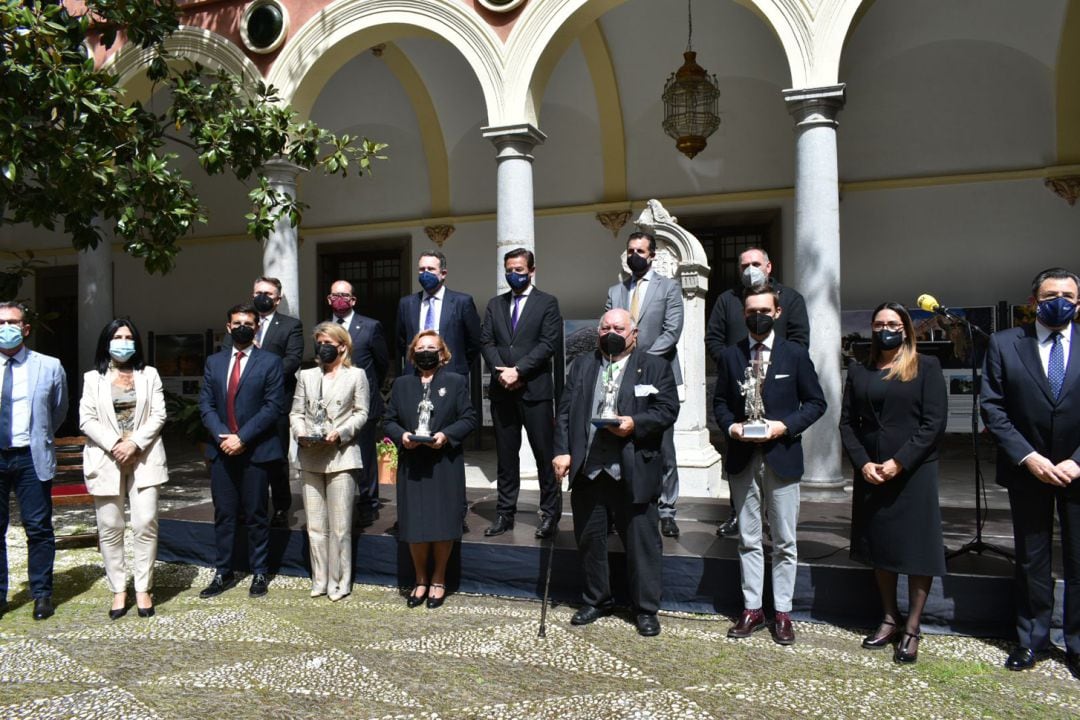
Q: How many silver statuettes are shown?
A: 4